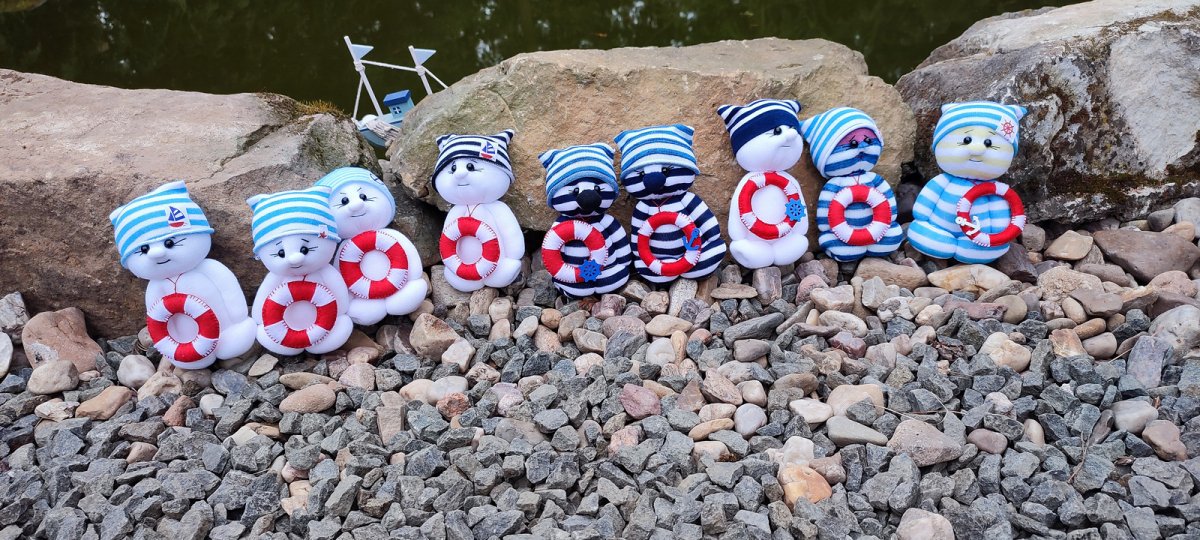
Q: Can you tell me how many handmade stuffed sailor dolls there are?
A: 9